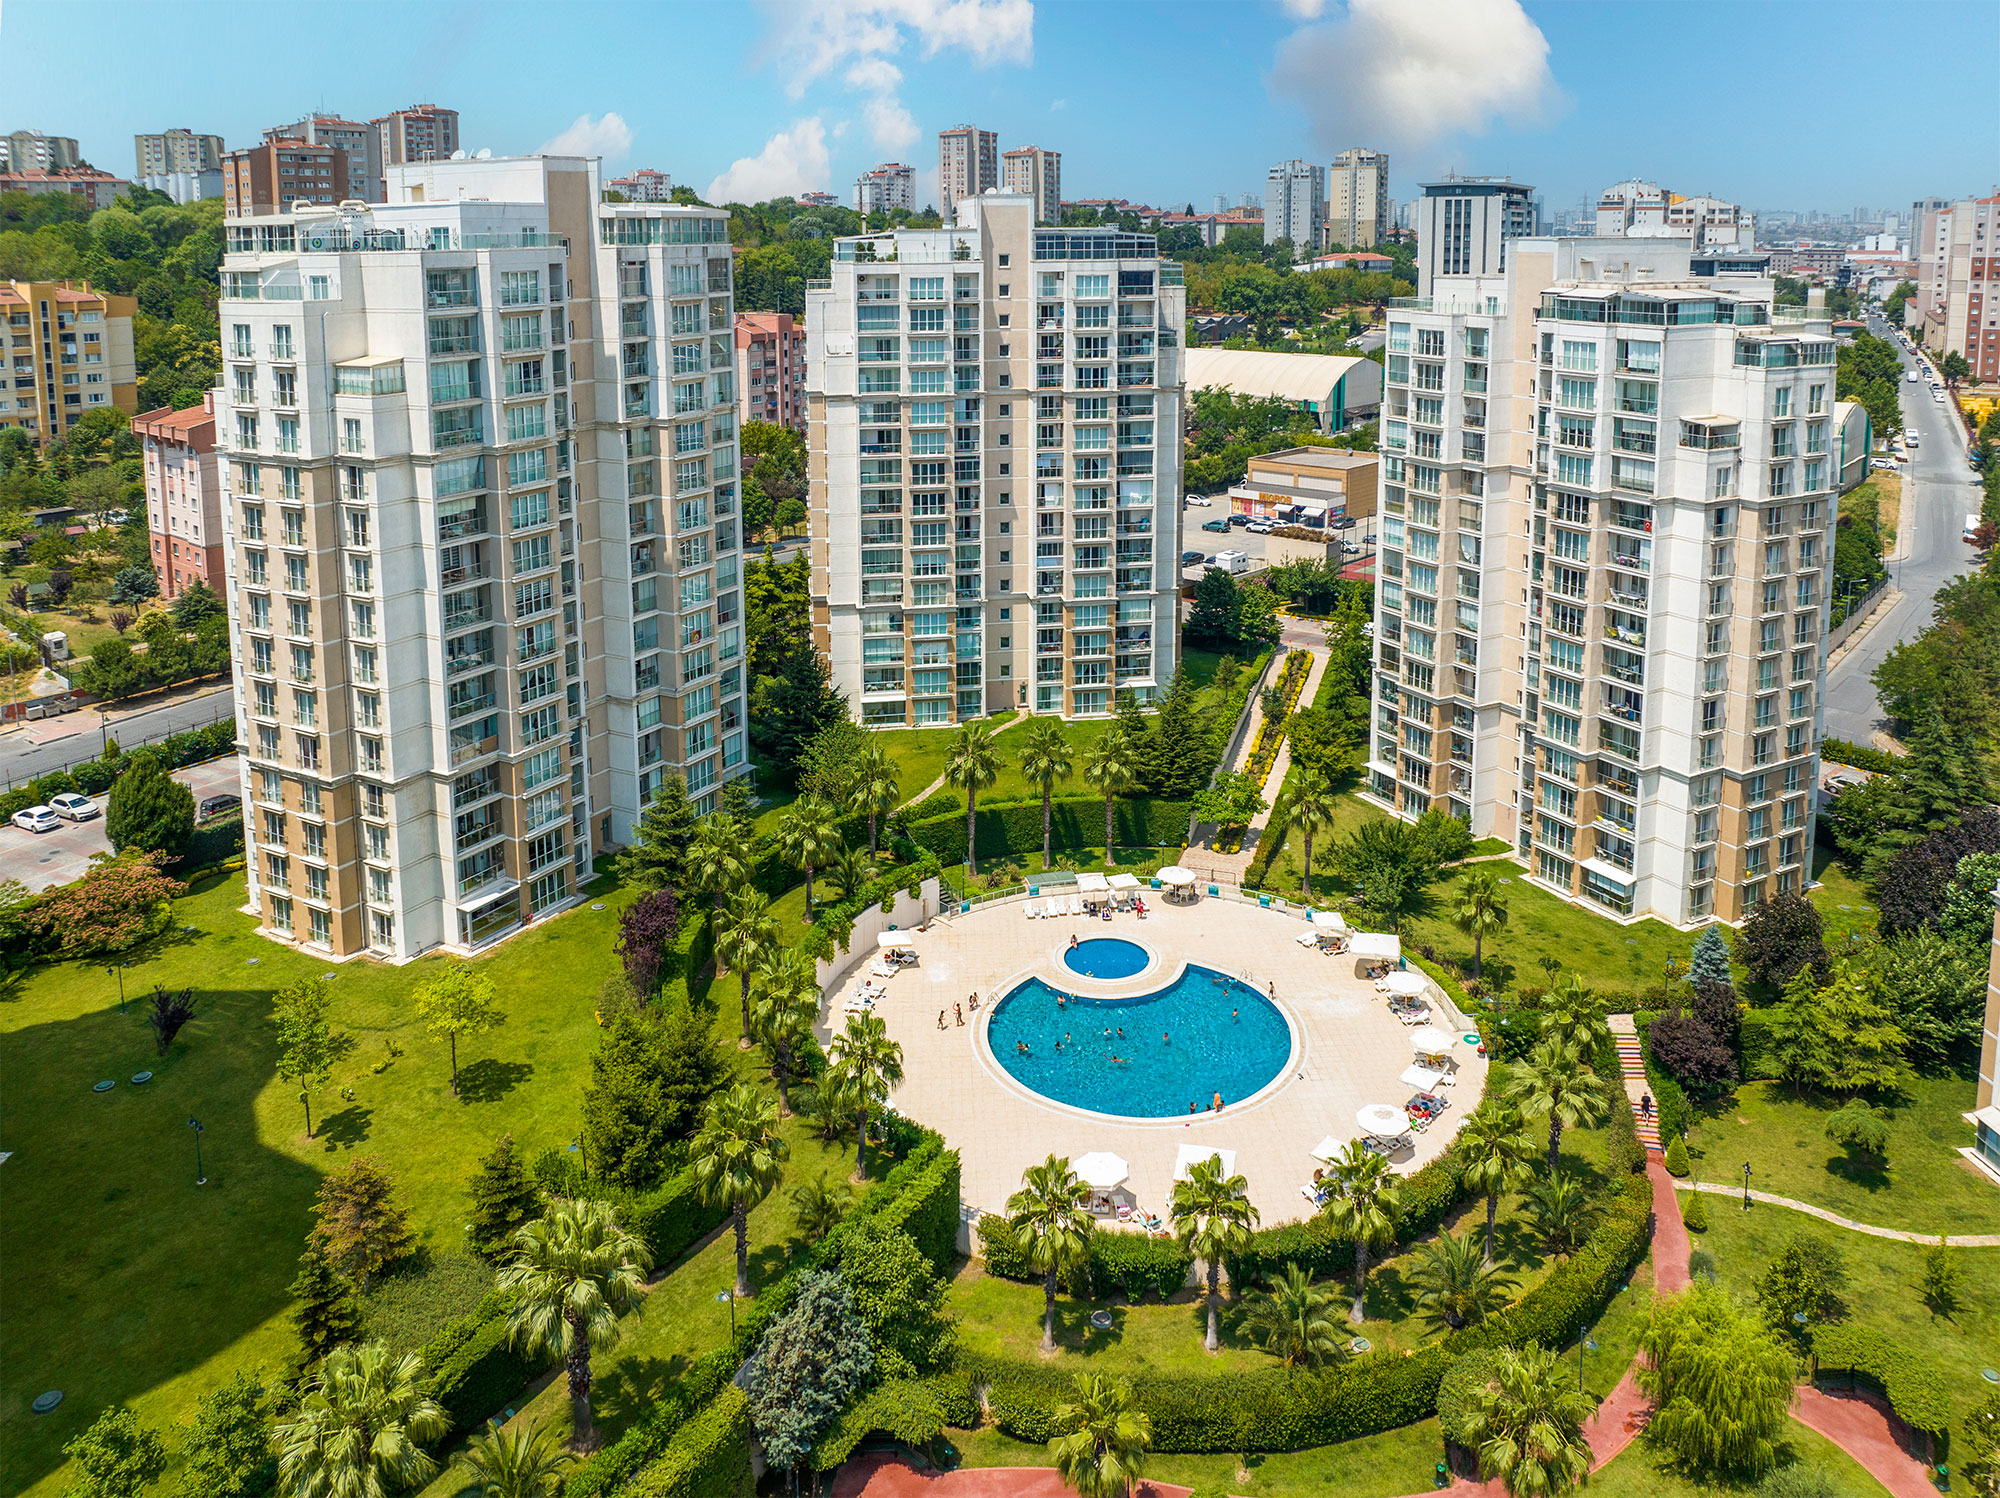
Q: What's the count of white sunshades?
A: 13